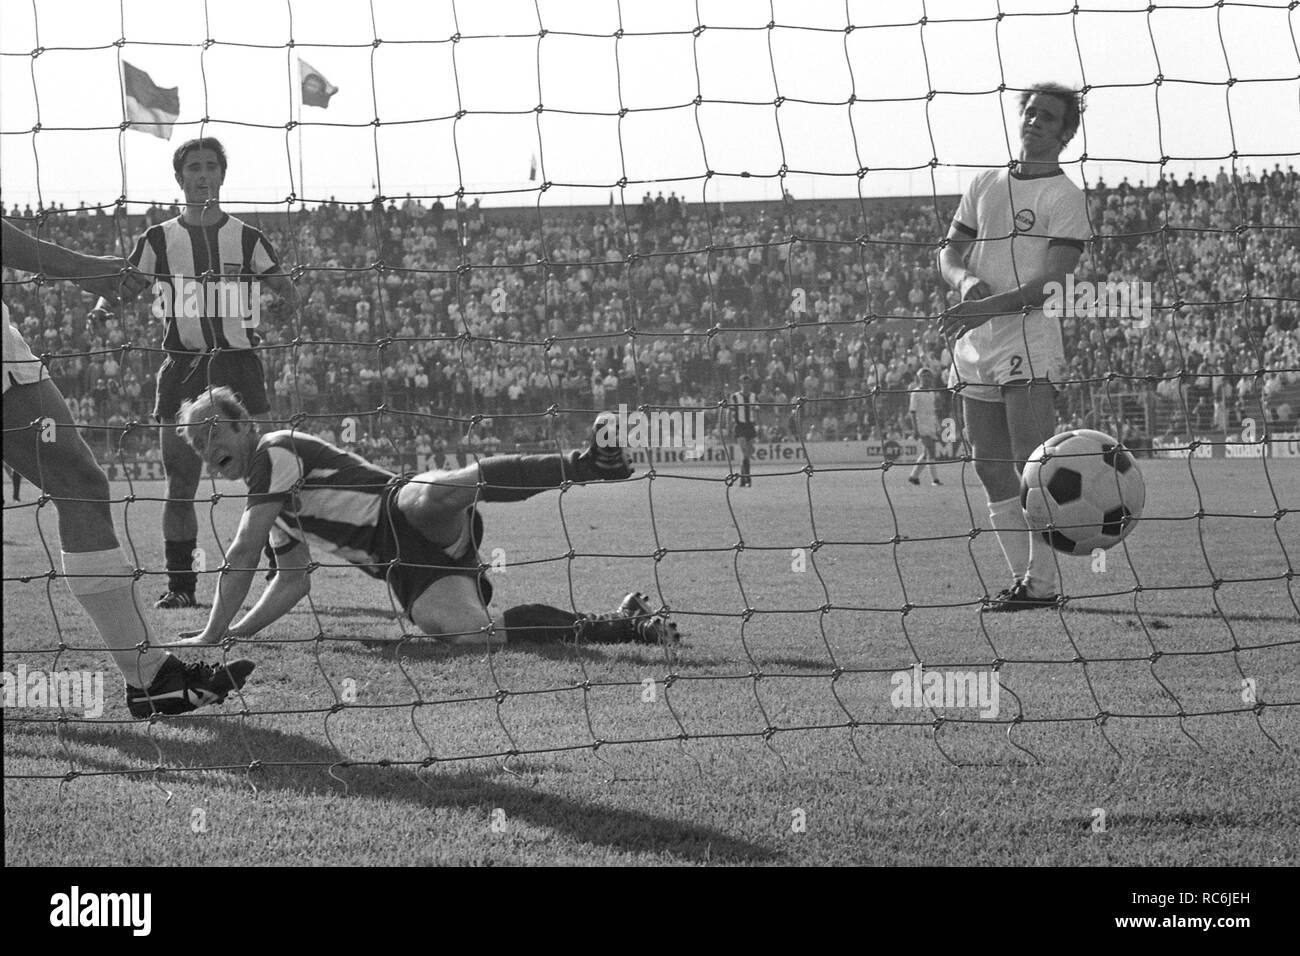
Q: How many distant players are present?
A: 2